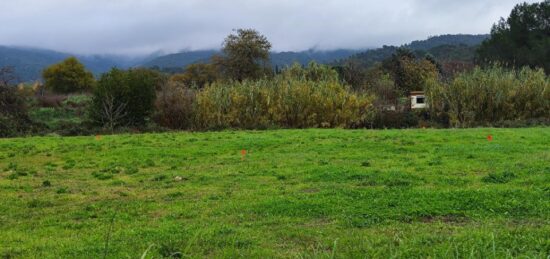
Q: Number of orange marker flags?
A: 3